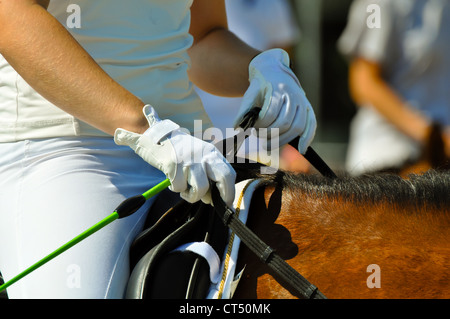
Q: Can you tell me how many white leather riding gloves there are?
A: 2